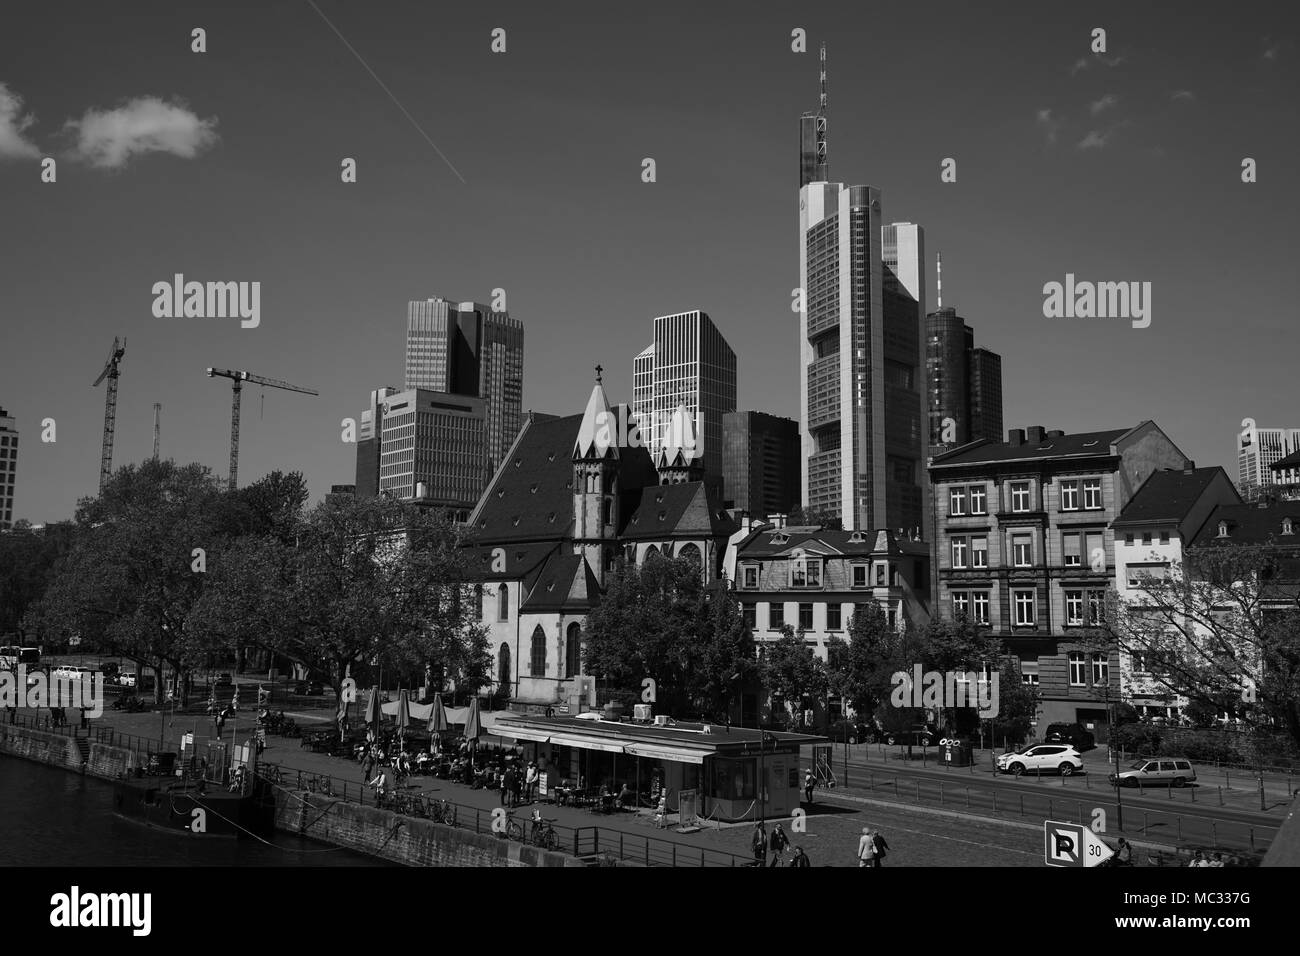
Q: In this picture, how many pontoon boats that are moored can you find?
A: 1